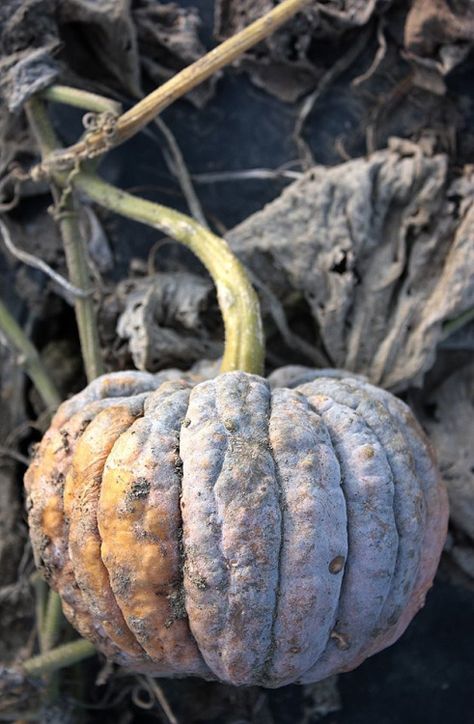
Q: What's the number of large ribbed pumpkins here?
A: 1